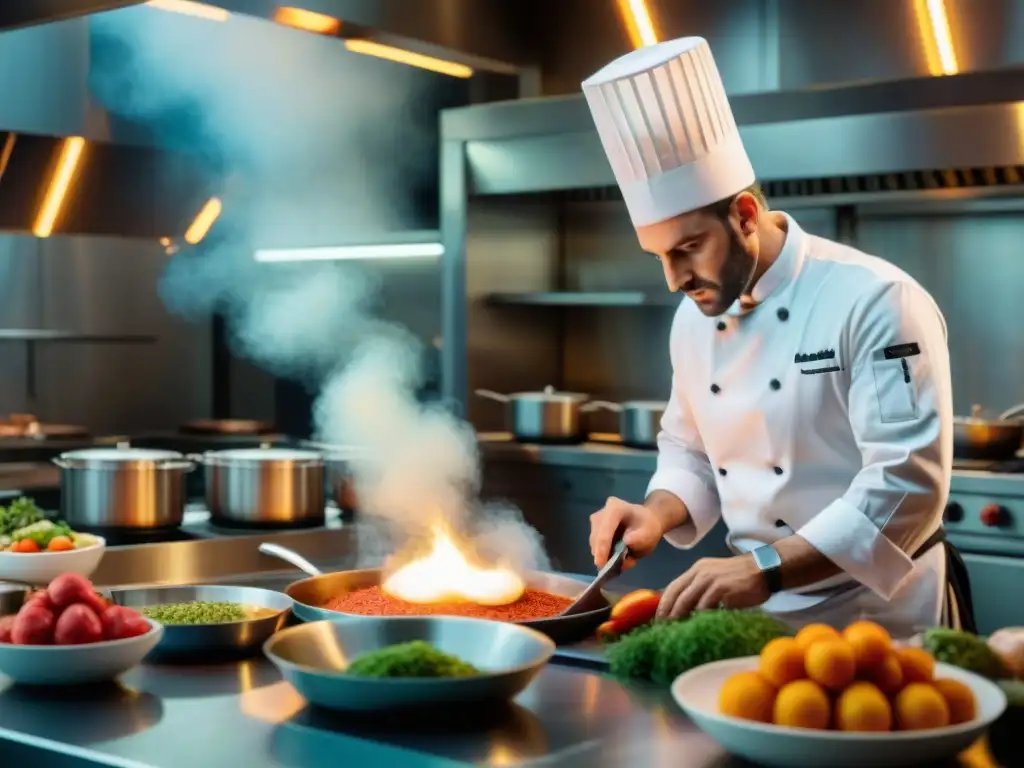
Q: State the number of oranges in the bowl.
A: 11